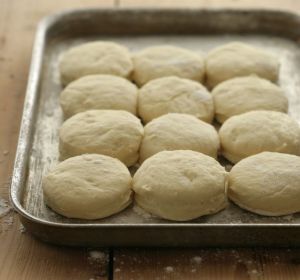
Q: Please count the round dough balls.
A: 12